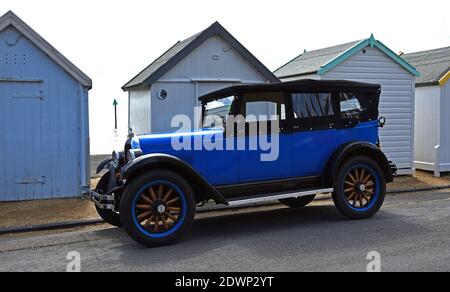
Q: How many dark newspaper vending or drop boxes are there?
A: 0